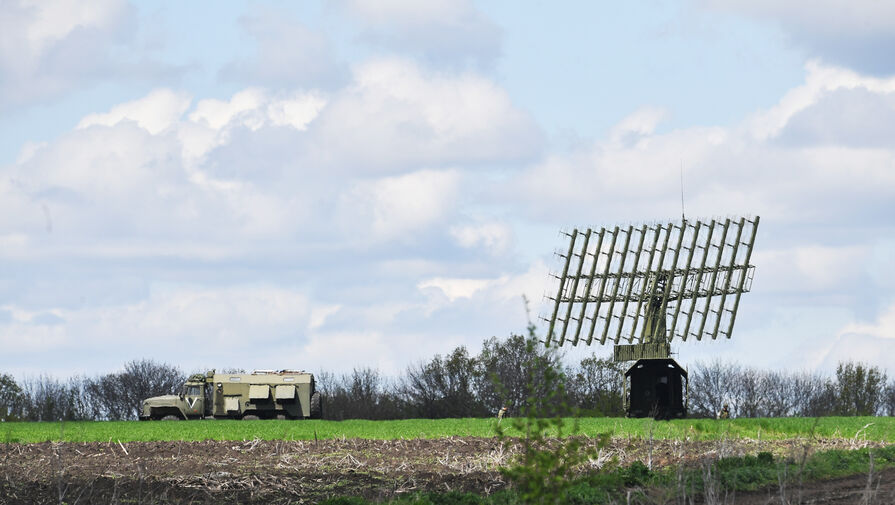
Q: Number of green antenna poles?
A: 14